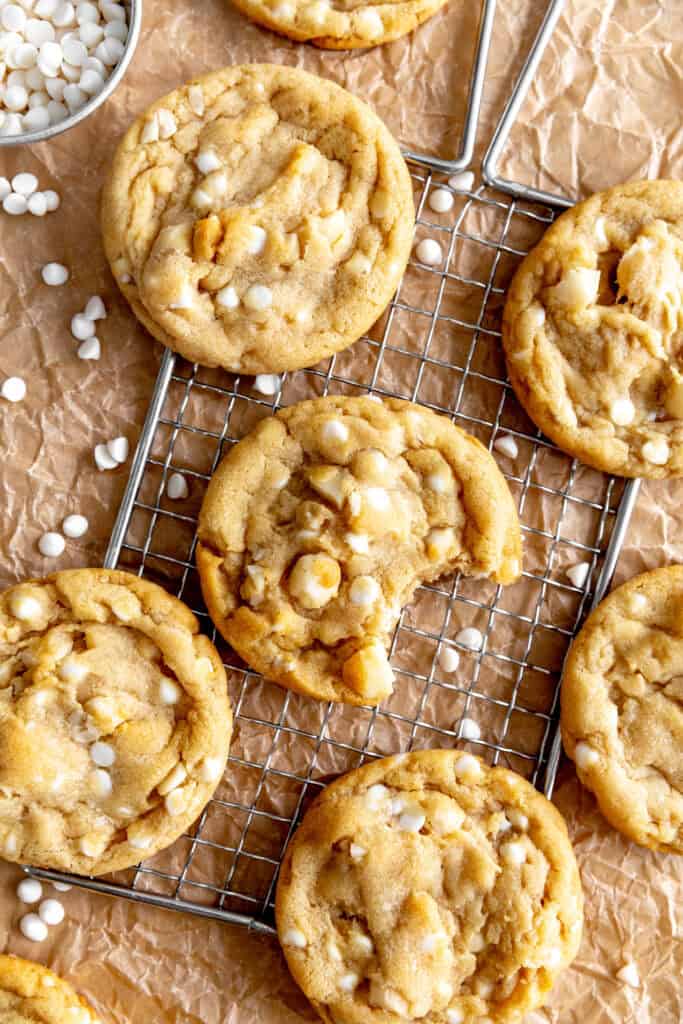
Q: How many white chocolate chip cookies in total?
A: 8